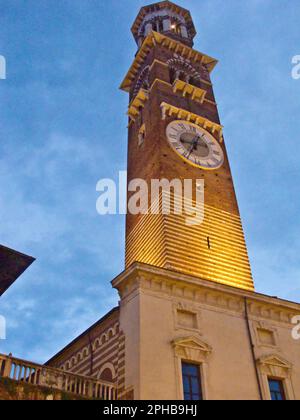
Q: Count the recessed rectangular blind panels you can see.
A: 2